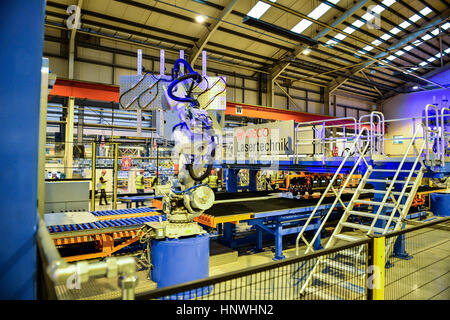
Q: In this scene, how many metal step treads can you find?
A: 11